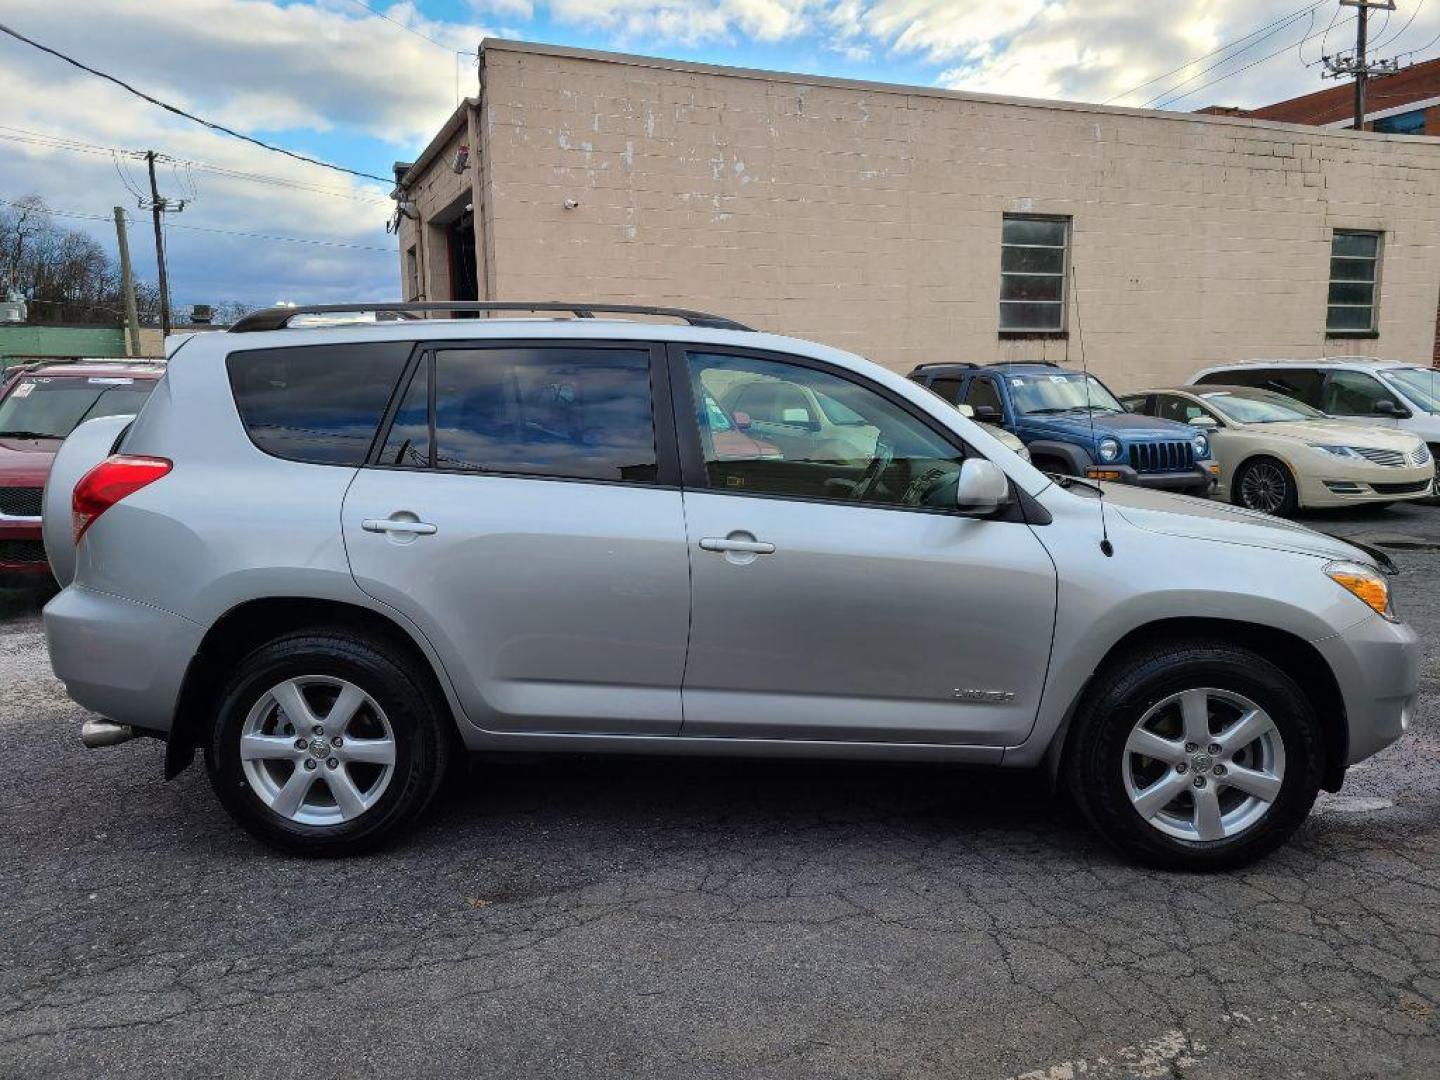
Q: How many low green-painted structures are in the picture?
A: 1